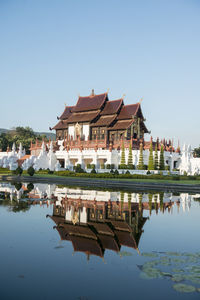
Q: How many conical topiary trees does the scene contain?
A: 6